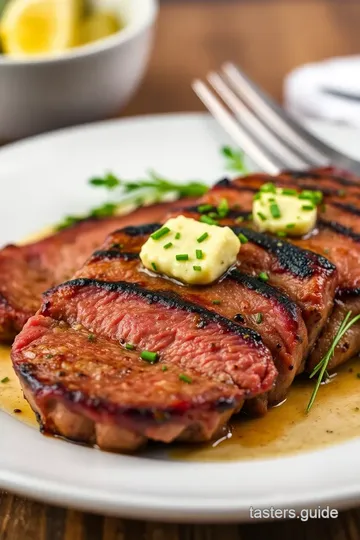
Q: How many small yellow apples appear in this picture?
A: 0